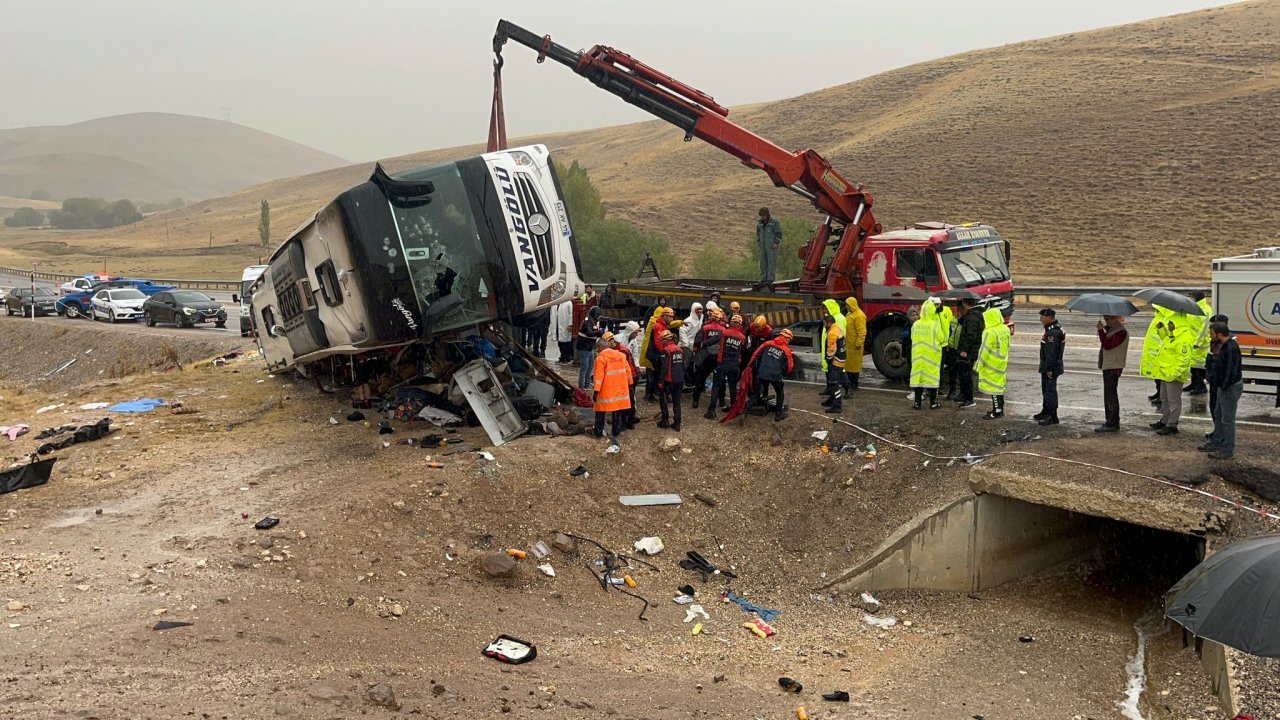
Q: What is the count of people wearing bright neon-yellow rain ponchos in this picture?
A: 7